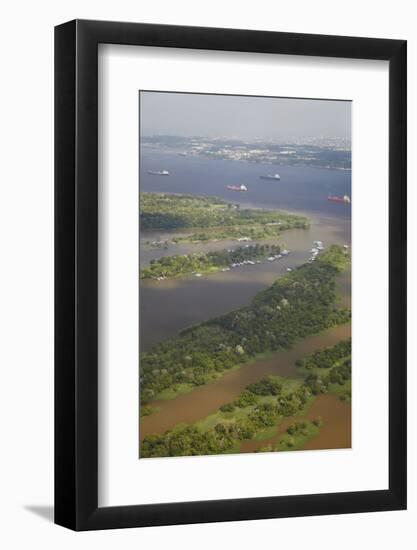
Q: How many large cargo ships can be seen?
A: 4